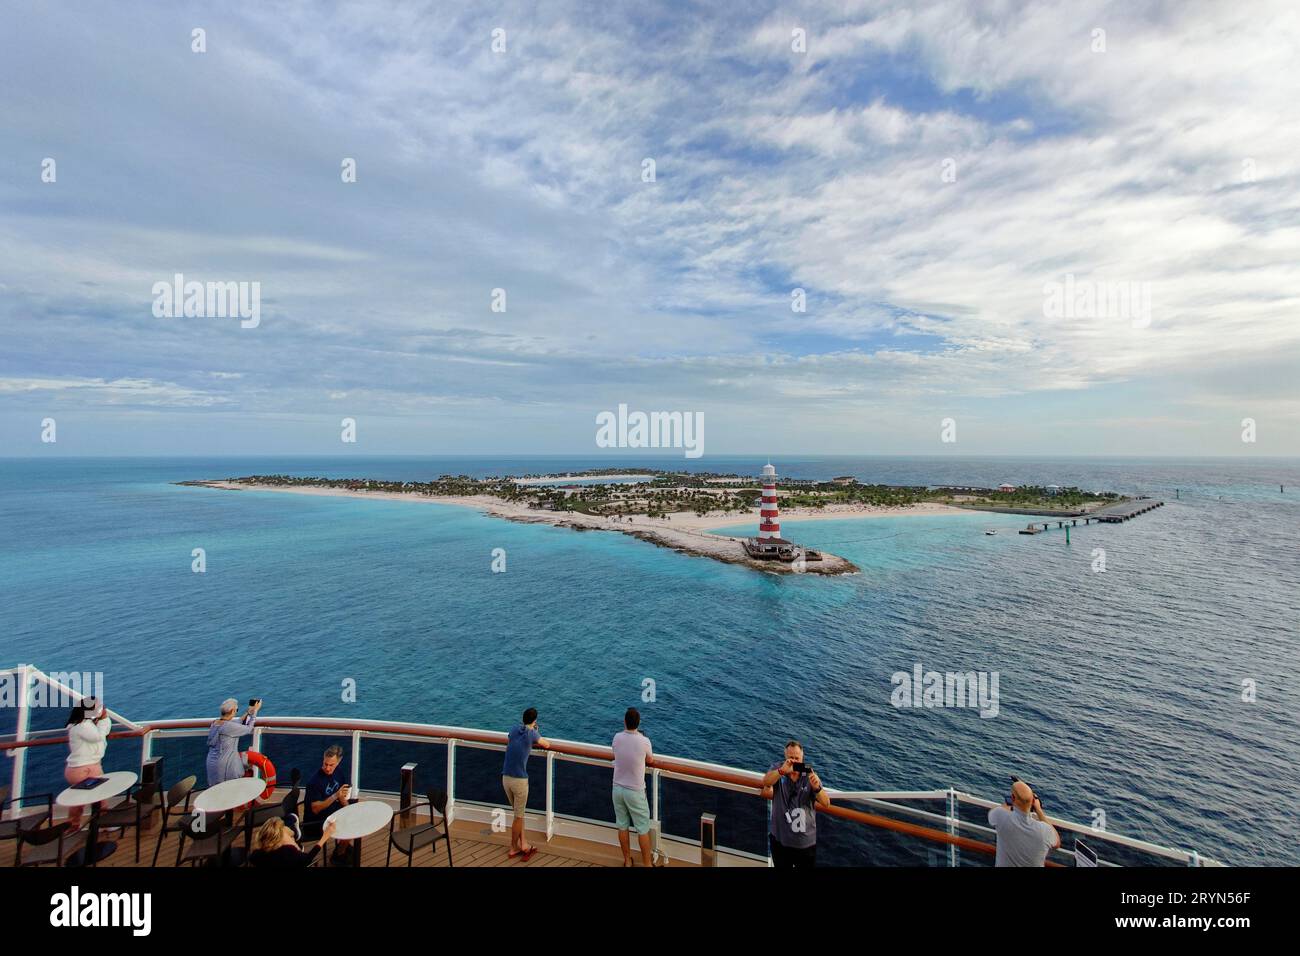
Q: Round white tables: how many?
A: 3